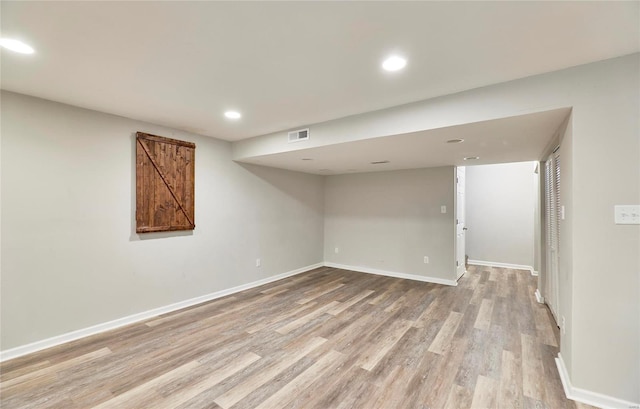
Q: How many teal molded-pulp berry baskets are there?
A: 0